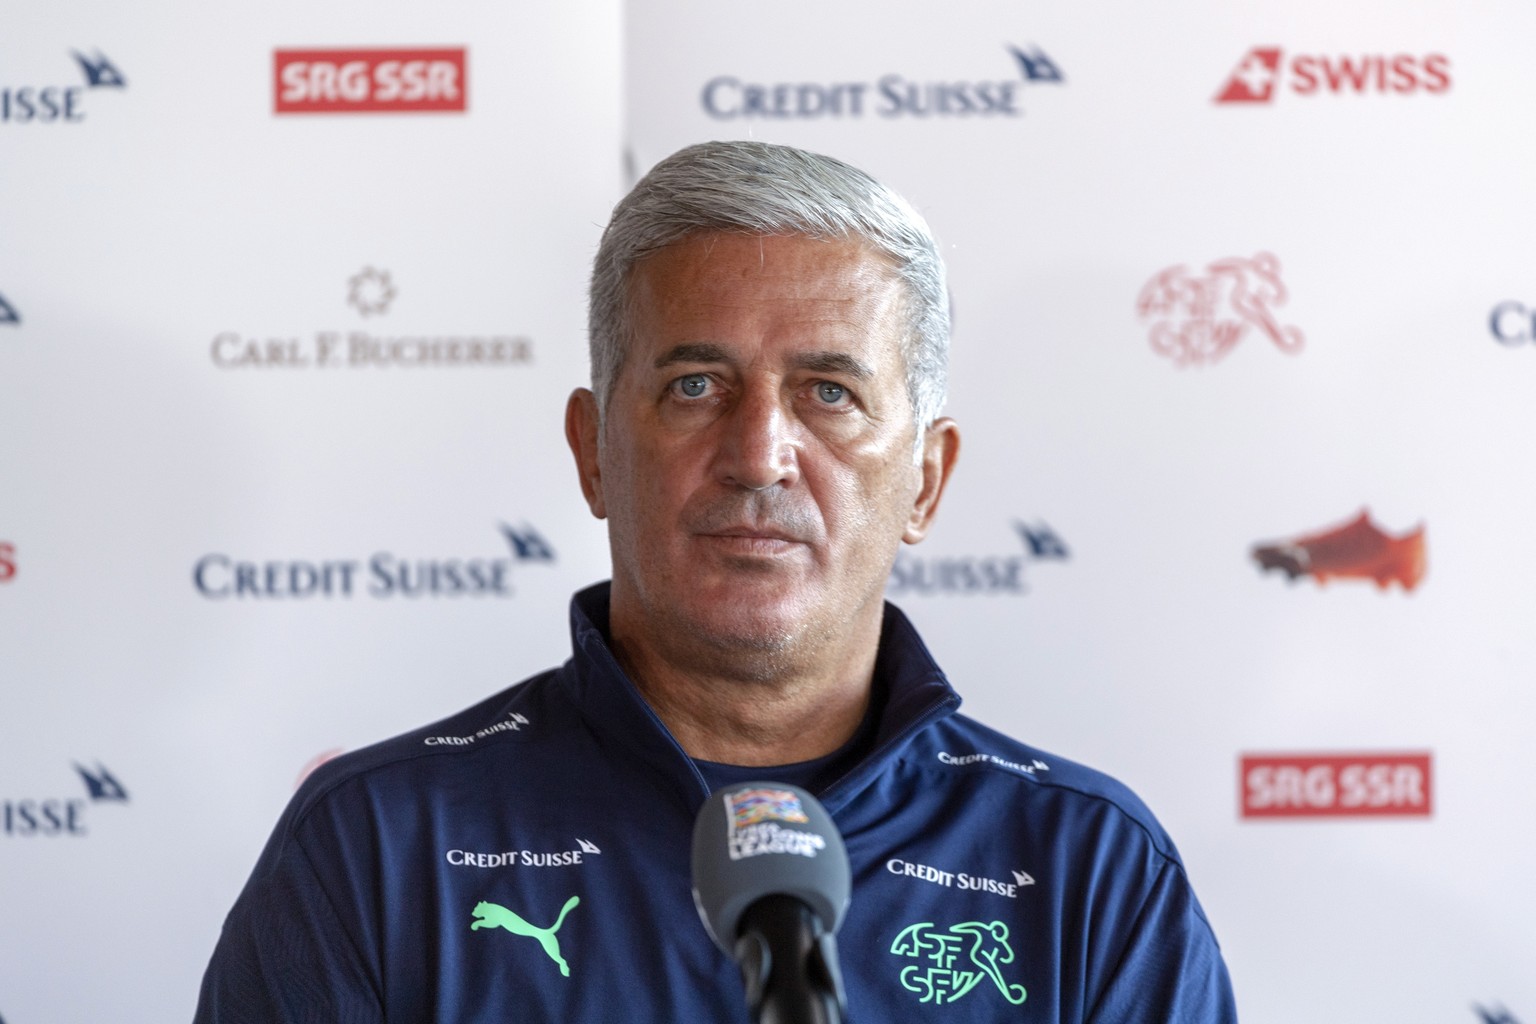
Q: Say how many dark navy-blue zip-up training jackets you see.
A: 1